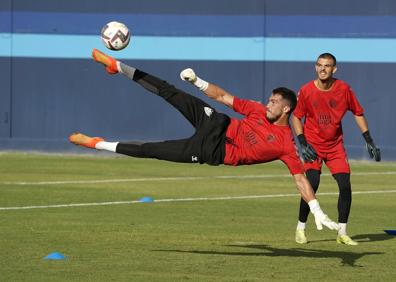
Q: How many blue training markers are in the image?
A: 3